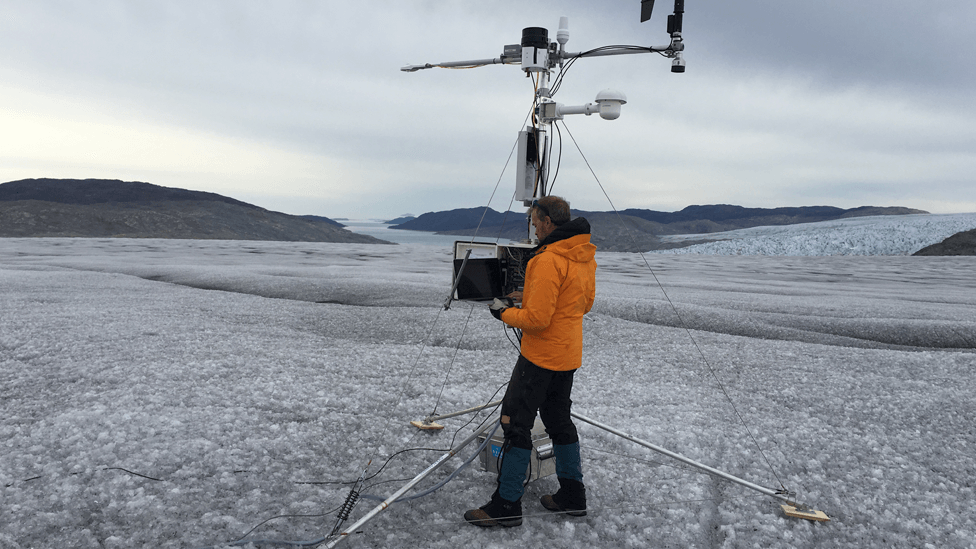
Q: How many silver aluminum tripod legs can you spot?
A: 3